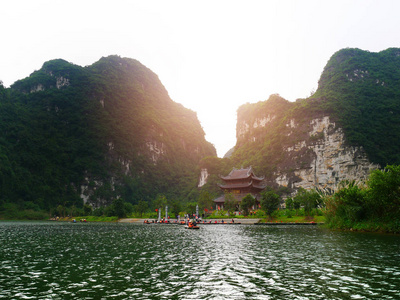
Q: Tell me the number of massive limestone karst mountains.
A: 2